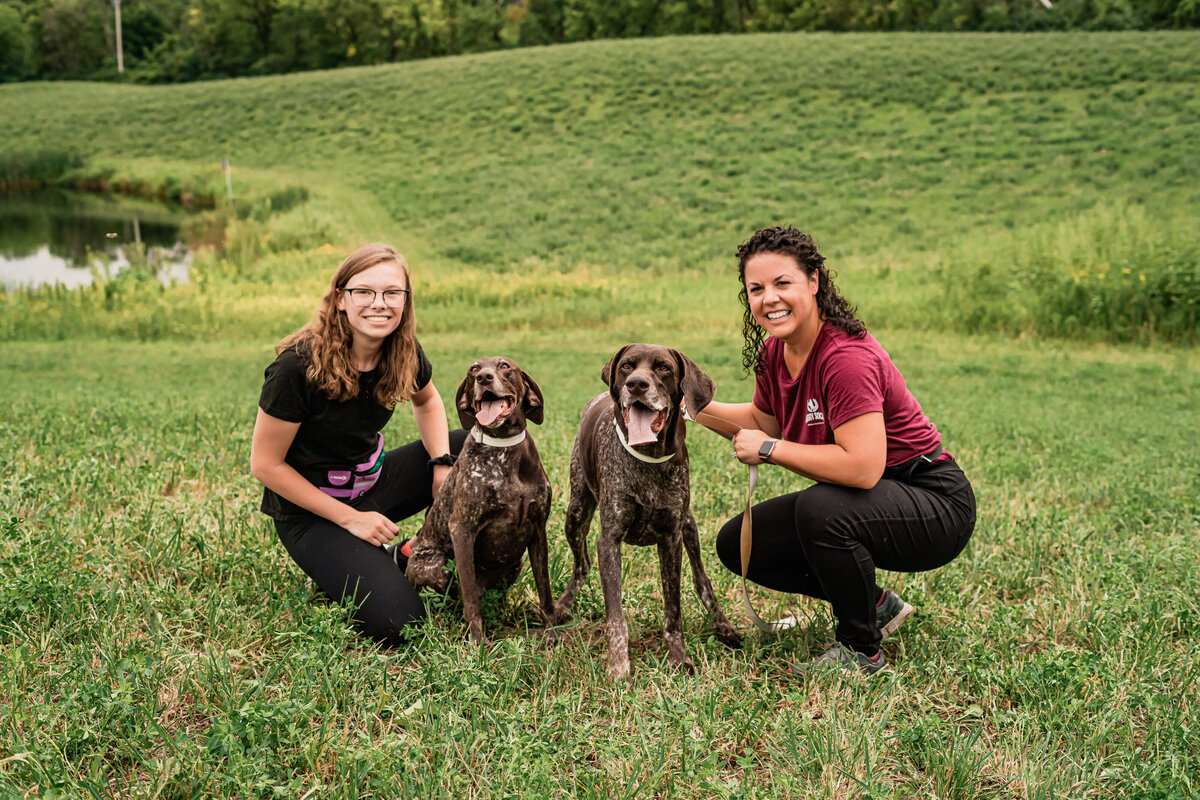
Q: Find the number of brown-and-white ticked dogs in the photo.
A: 2